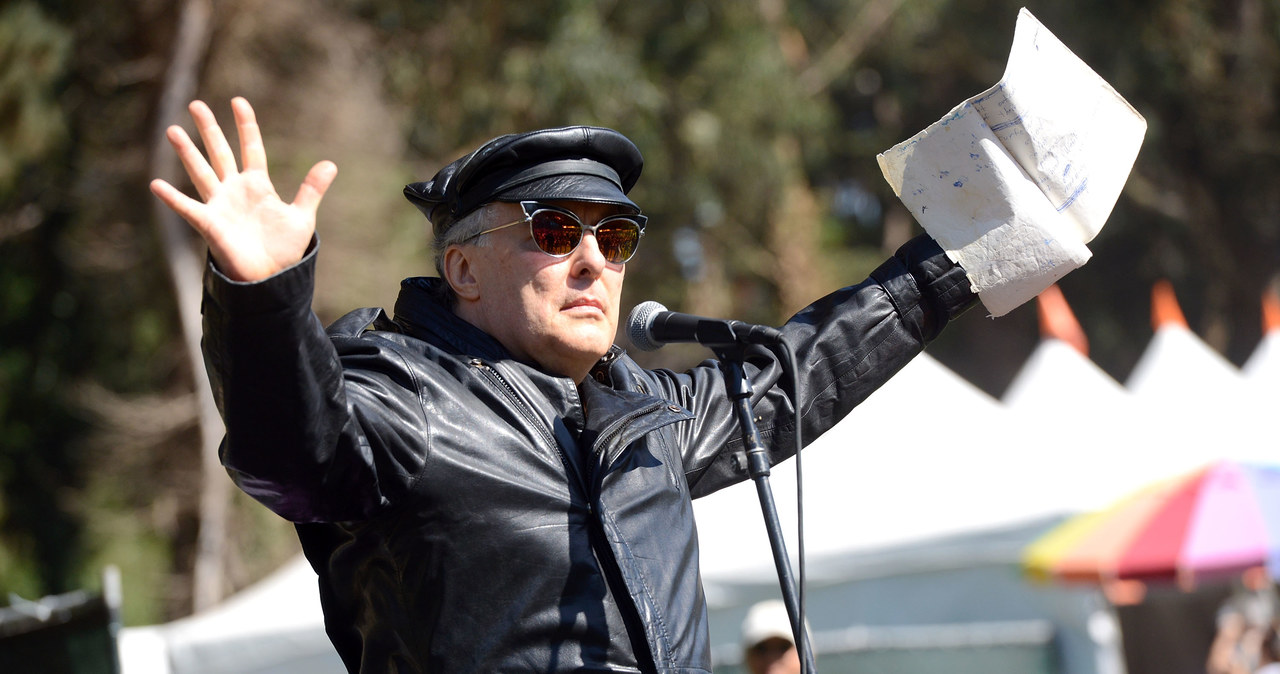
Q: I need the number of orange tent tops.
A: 3